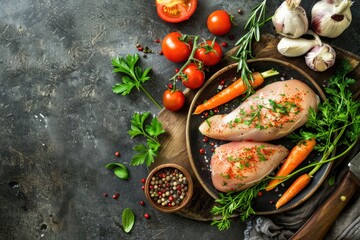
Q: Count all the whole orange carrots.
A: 3